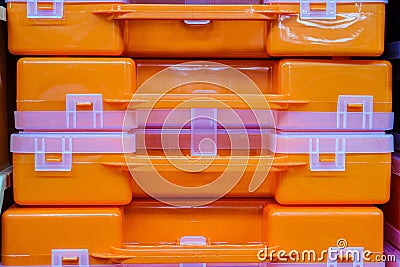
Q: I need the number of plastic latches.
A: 8